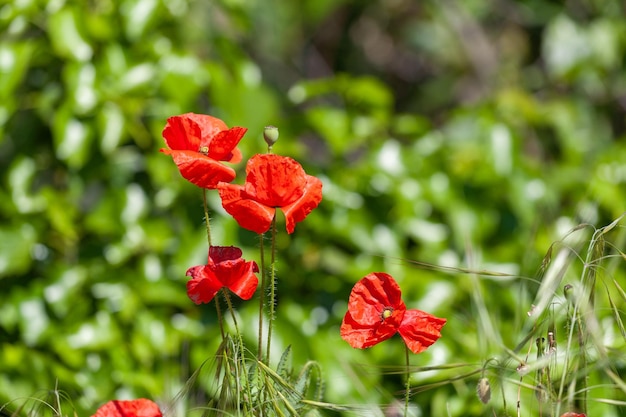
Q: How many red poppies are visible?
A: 5